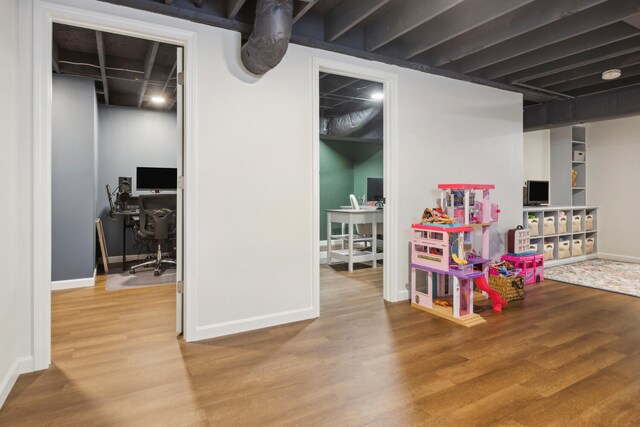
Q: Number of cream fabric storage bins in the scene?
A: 10